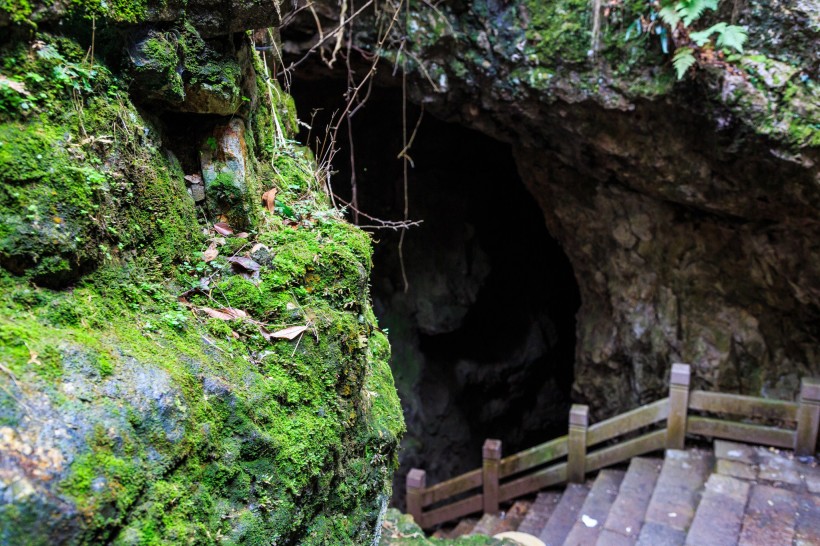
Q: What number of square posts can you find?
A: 5